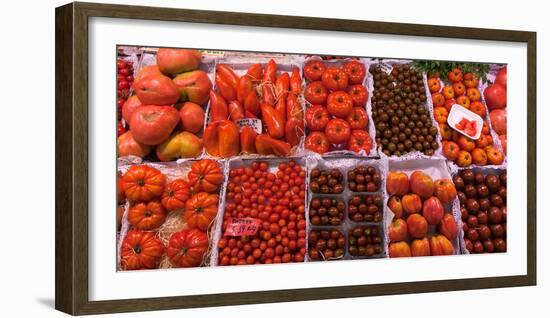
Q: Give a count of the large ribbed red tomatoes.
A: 7